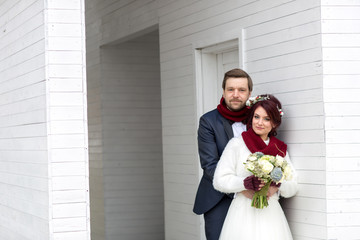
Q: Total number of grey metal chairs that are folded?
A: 0